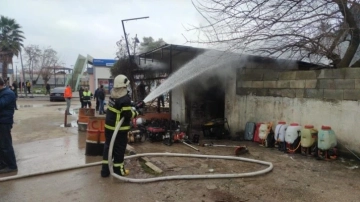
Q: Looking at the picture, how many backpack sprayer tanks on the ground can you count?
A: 5